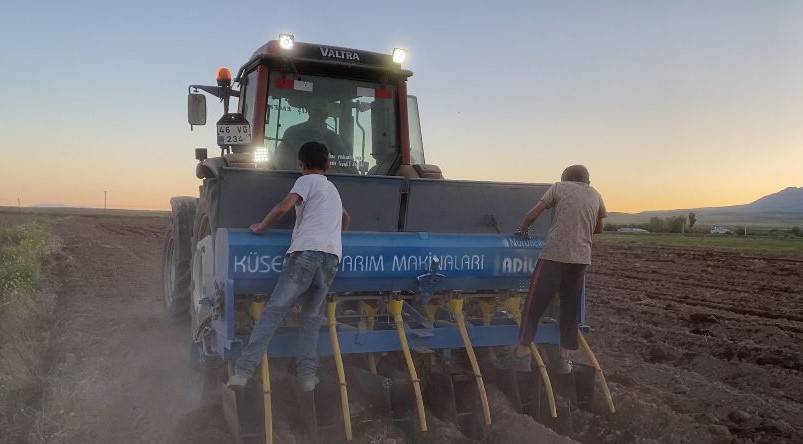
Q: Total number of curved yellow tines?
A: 6